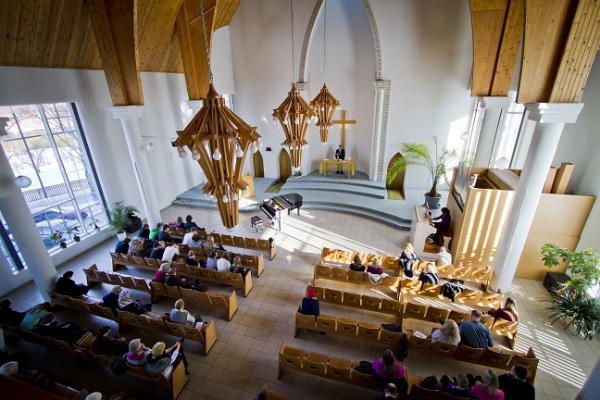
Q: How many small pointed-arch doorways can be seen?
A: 3